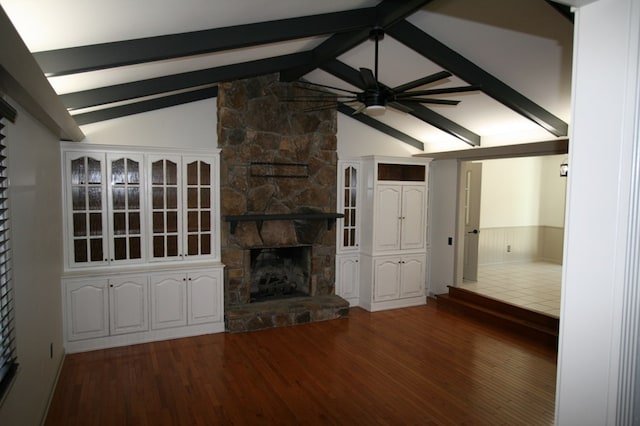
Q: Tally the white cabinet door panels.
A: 14